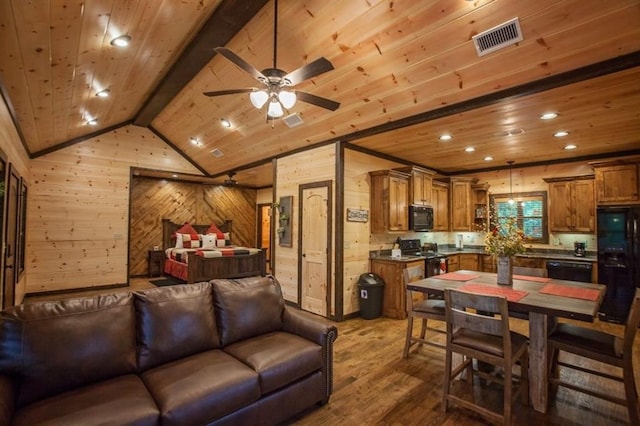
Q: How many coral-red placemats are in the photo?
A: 4